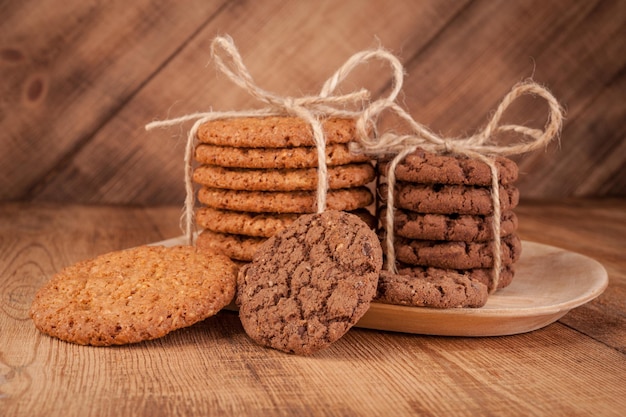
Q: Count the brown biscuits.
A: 7